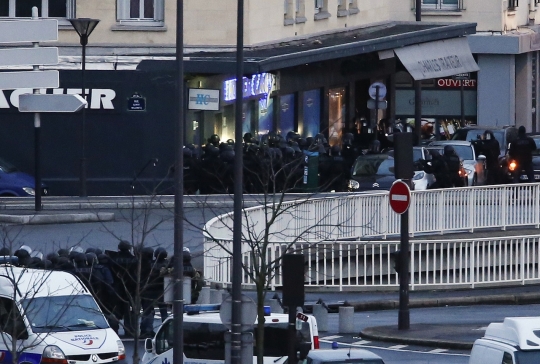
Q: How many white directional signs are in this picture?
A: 4